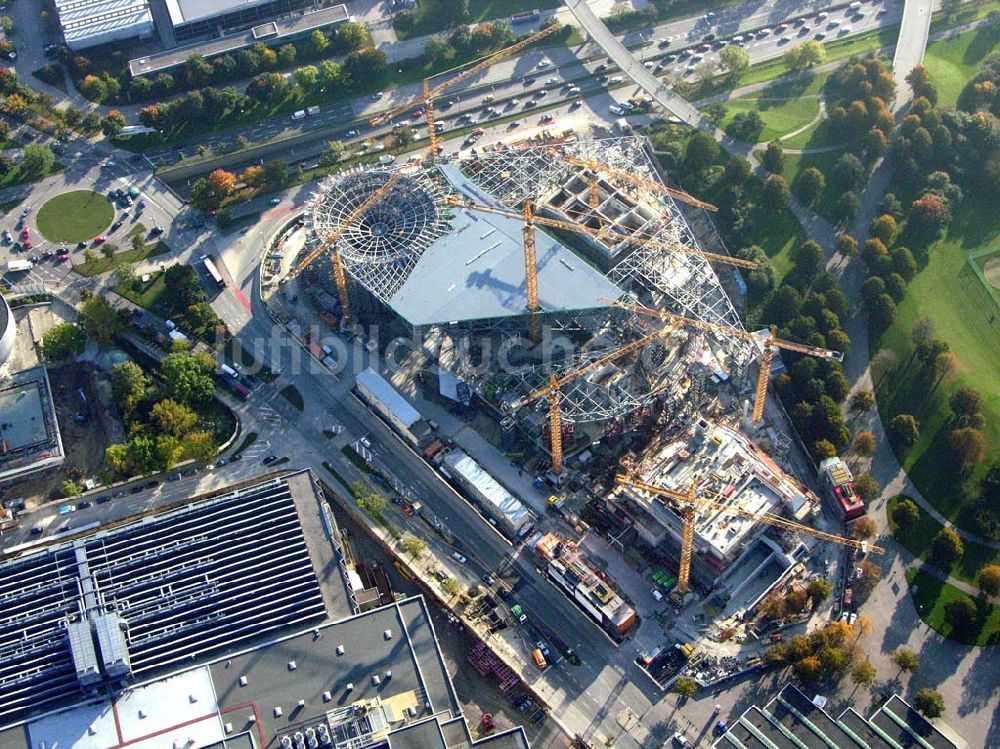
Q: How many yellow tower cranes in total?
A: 7